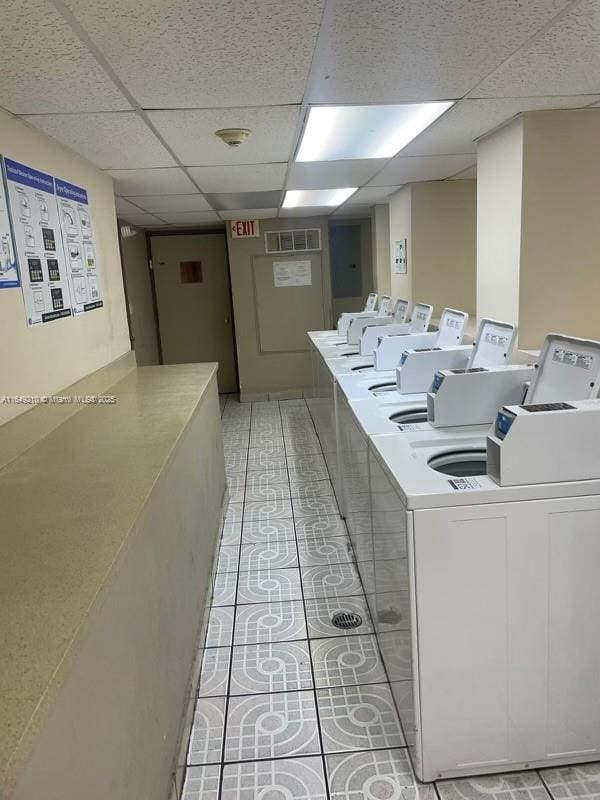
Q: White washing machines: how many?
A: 7